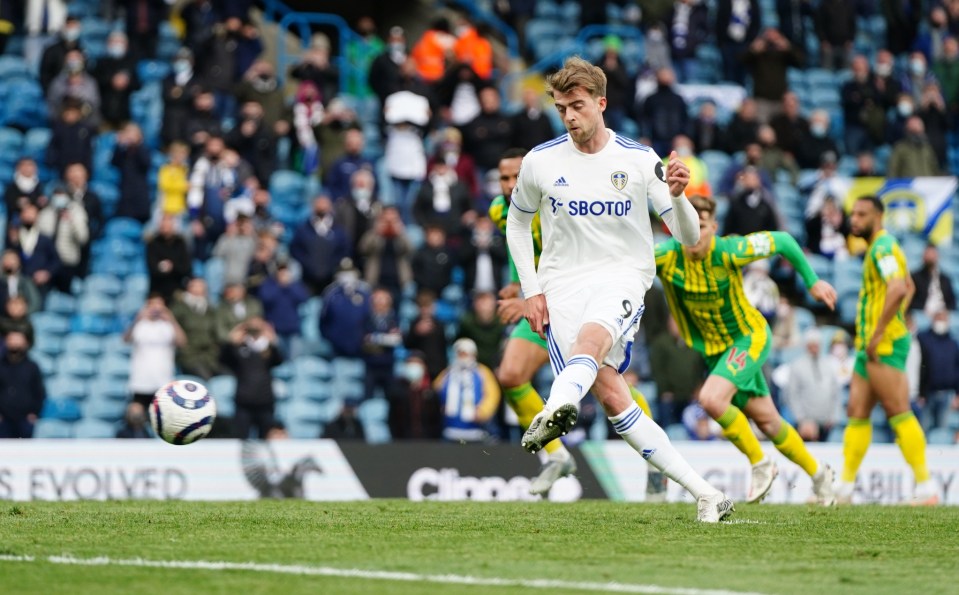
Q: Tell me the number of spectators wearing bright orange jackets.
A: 2